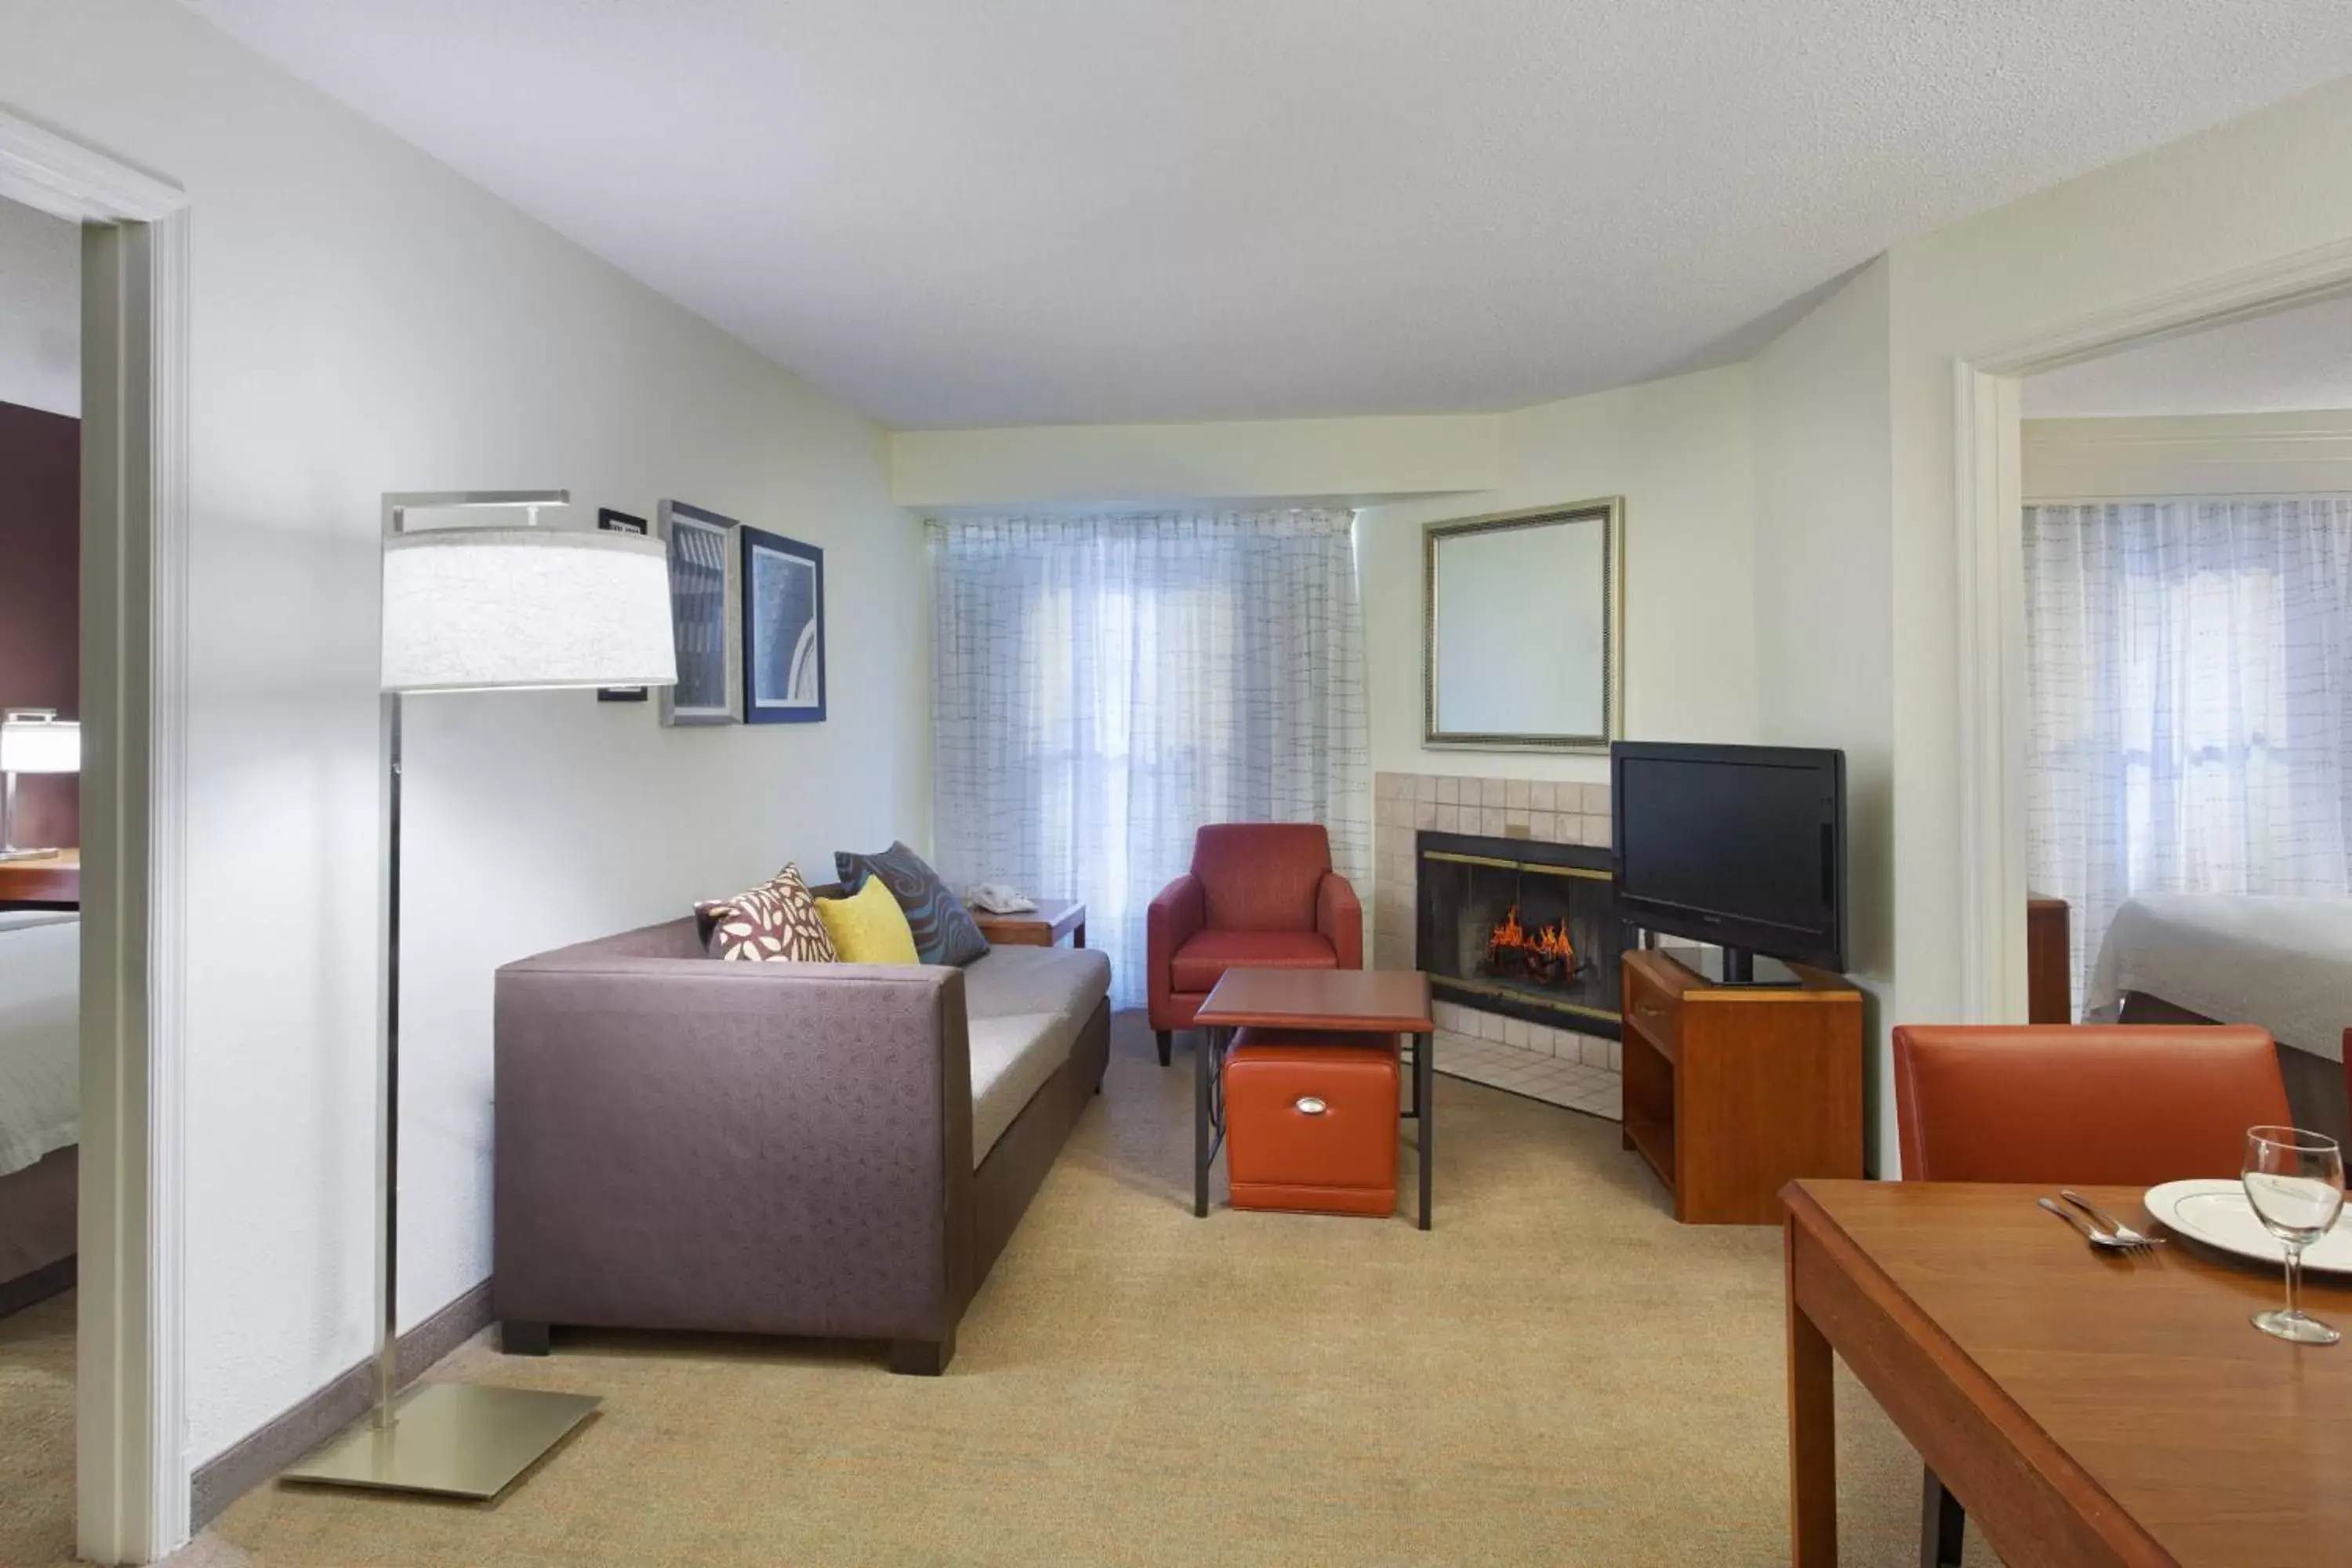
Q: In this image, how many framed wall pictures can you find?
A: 3